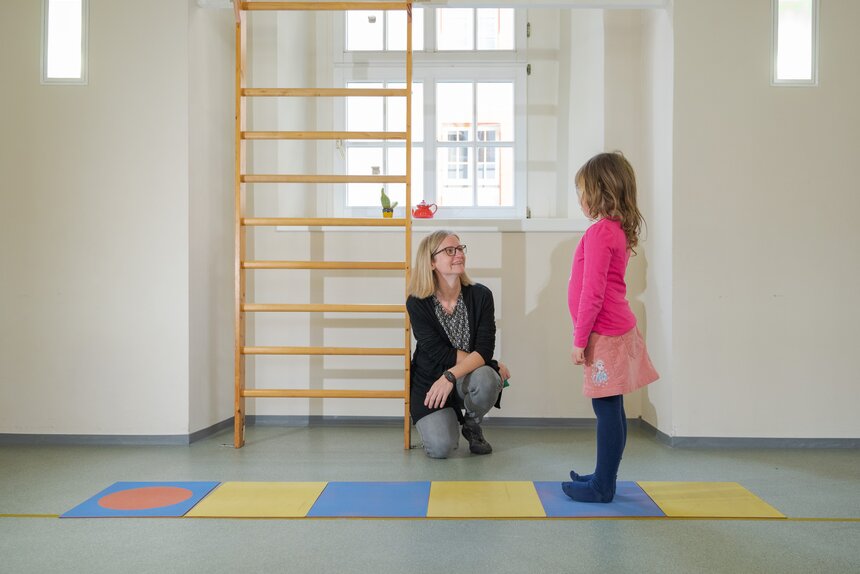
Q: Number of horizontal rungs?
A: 9